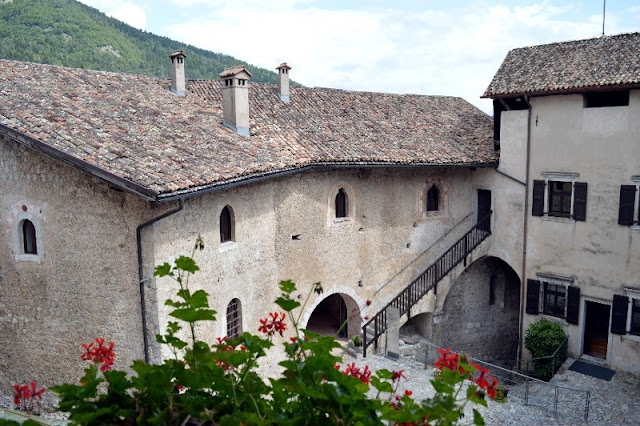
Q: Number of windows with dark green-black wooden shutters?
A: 4